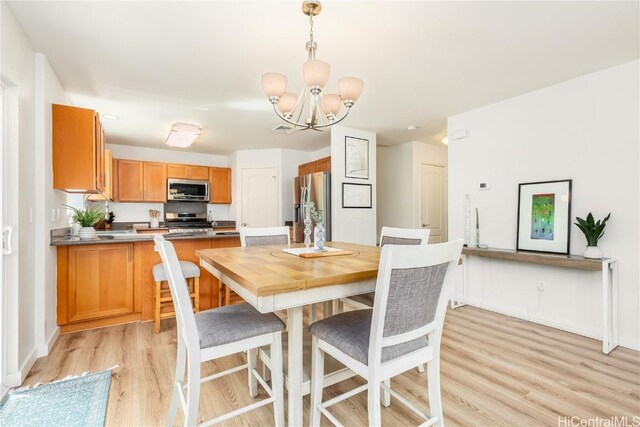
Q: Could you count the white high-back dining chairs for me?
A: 4